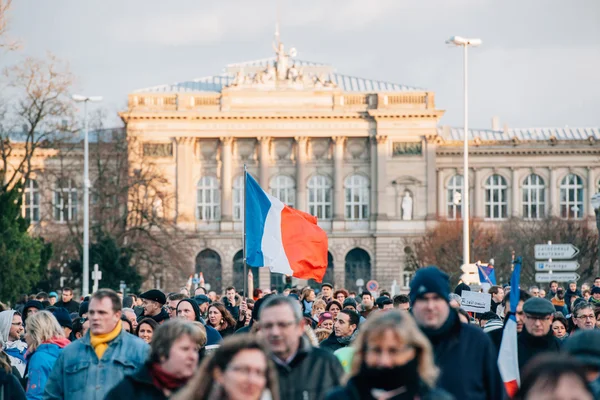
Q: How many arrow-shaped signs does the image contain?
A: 3